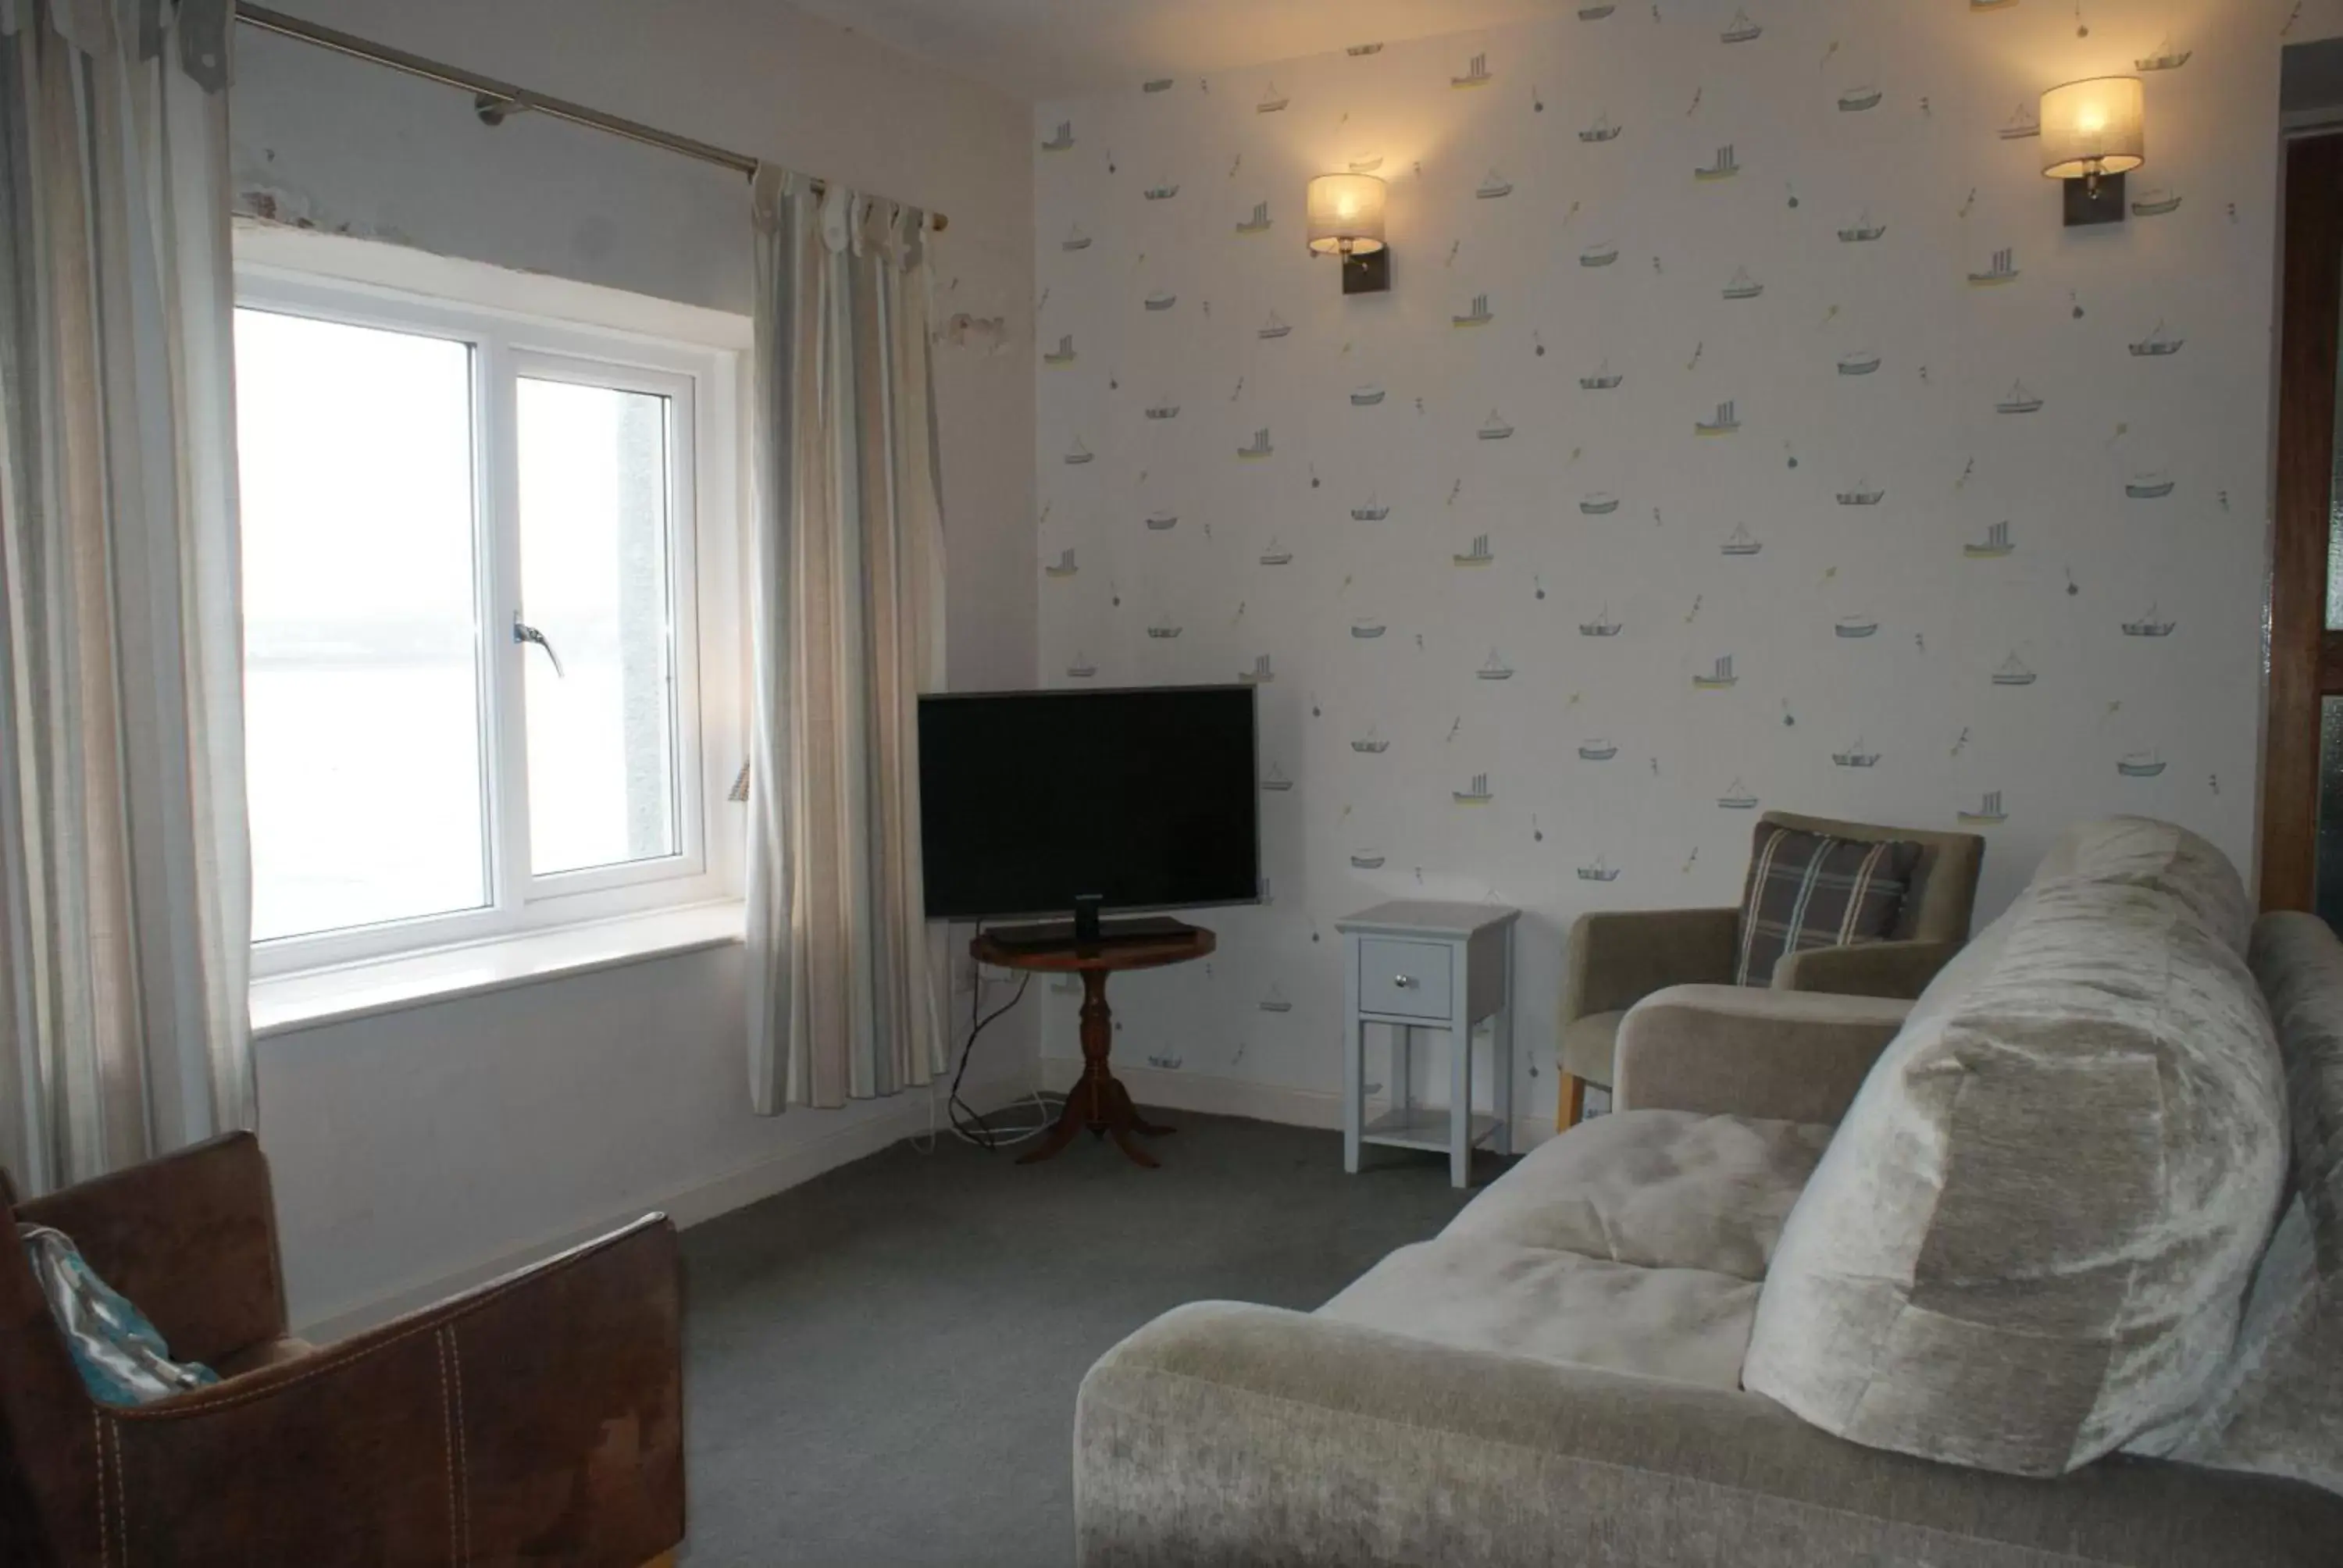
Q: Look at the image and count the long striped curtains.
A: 2